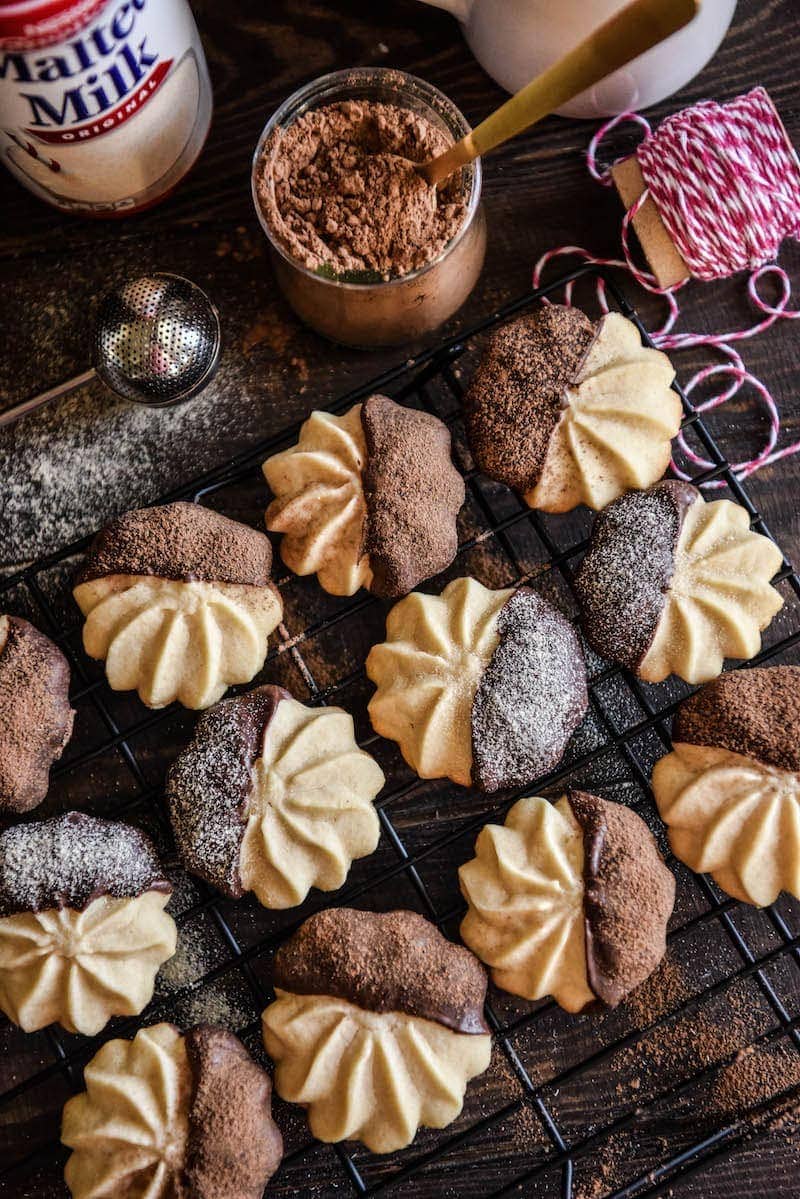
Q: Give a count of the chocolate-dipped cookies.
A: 12